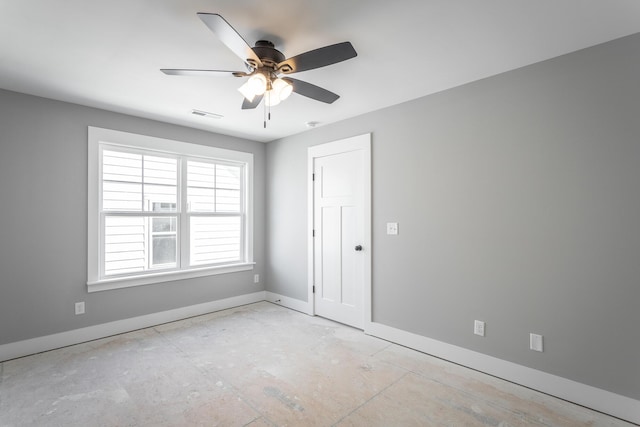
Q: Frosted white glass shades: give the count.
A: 4